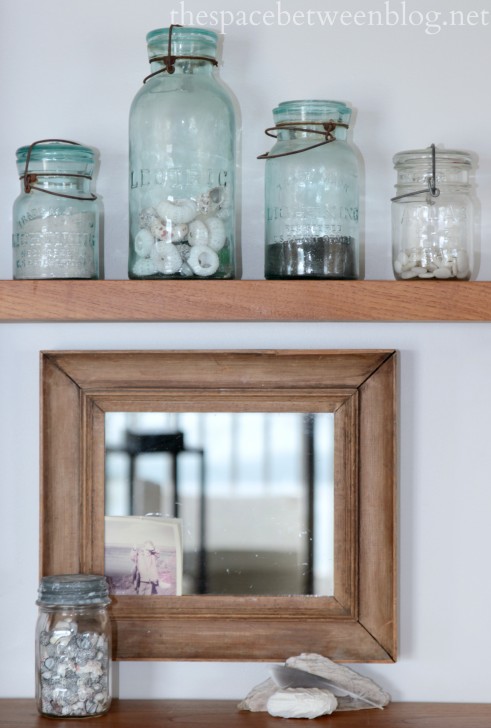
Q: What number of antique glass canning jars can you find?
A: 5